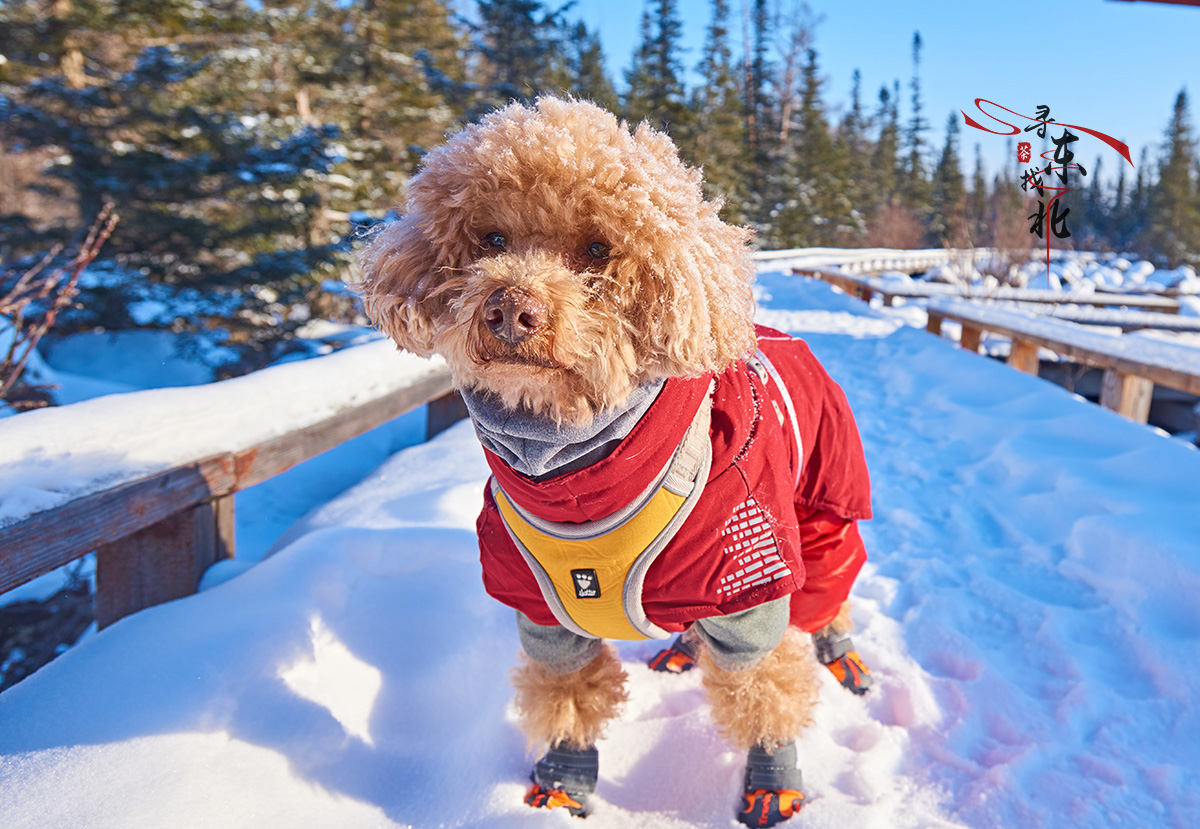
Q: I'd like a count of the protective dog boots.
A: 4